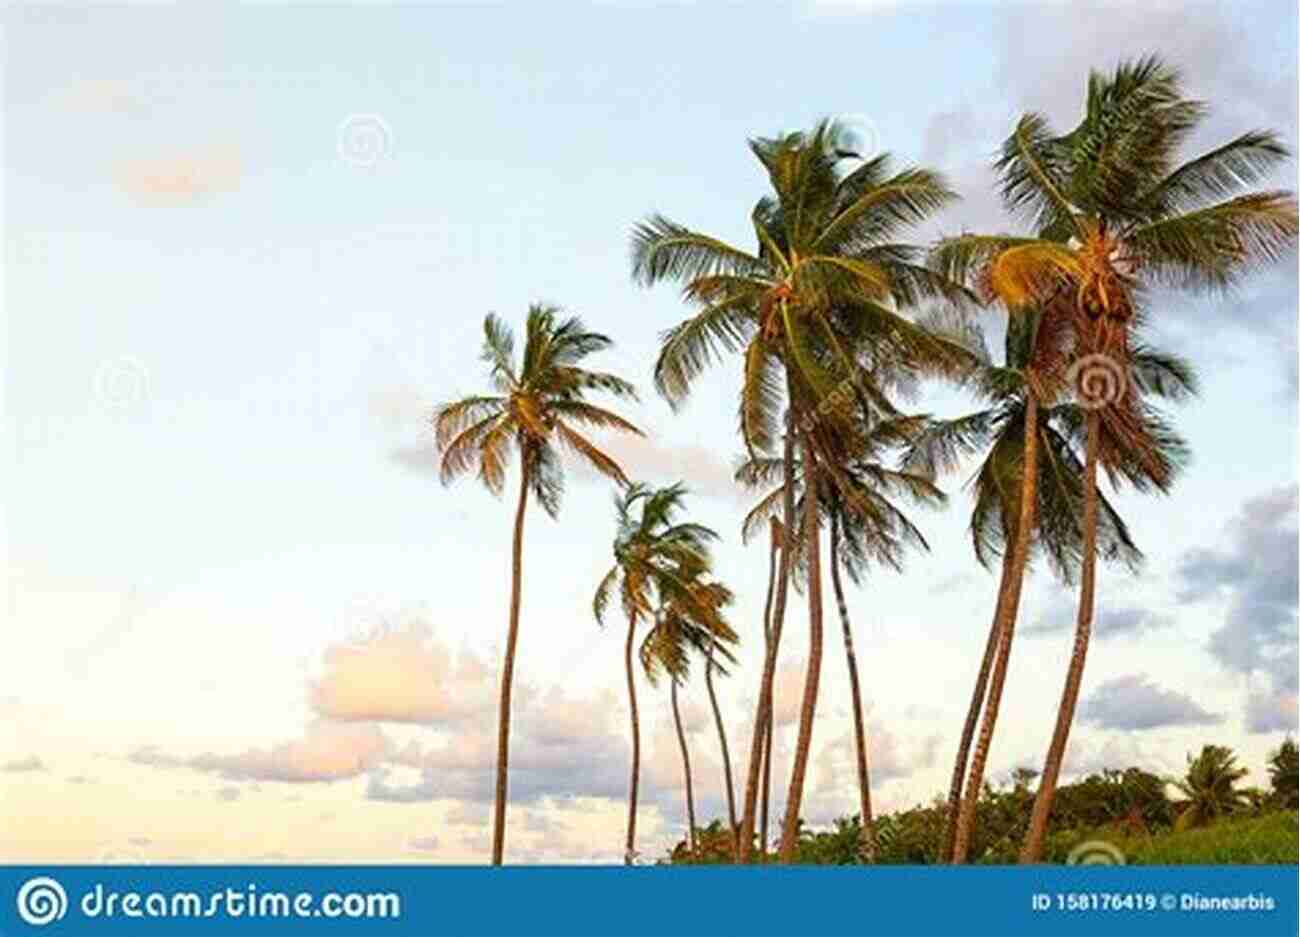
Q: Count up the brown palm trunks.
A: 11